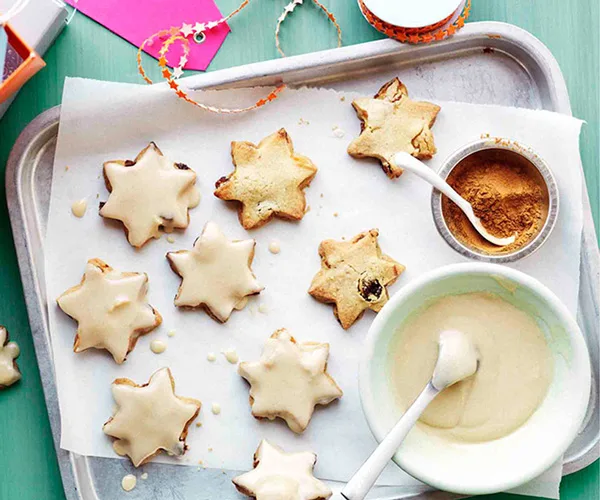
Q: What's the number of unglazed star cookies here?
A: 3